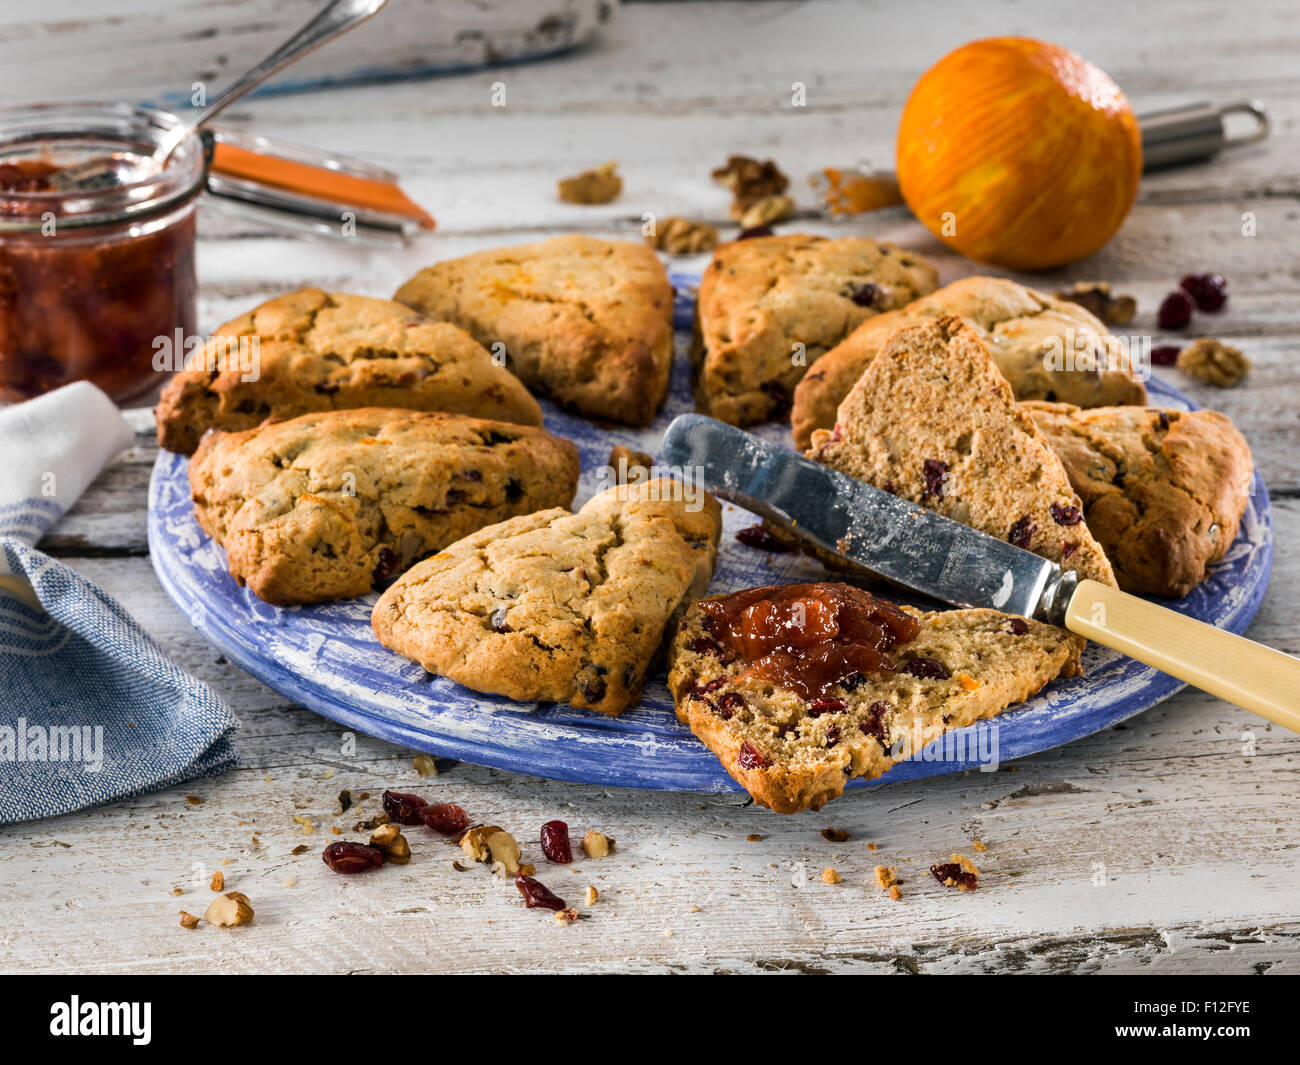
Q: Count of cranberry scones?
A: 8